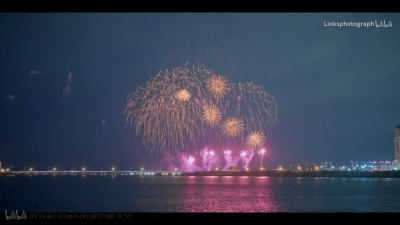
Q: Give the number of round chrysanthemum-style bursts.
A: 5